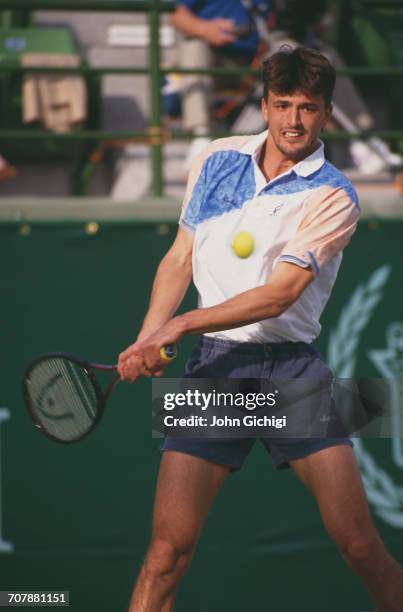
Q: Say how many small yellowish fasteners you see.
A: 3